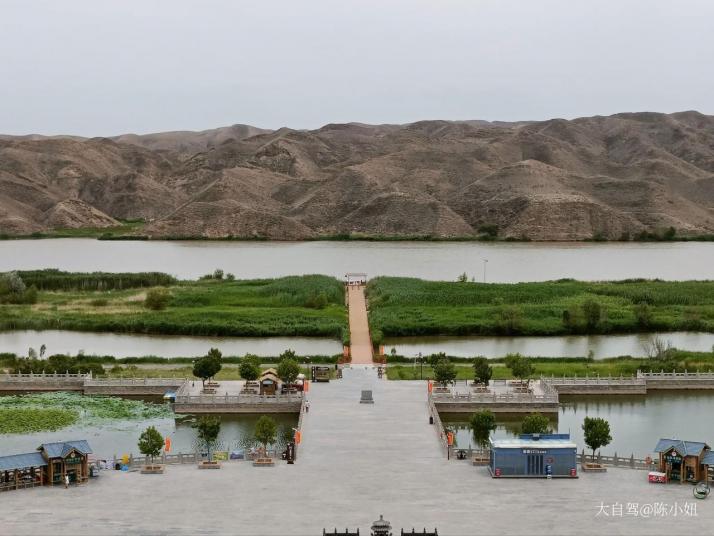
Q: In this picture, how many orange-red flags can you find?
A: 7